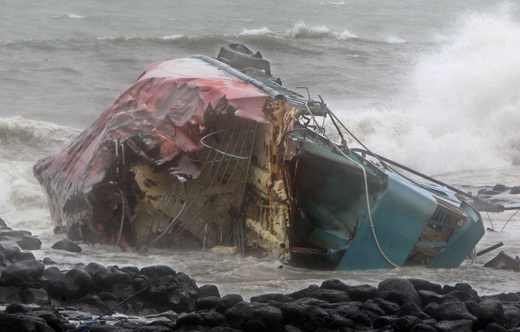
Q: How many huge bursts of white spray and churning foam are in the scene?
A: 1